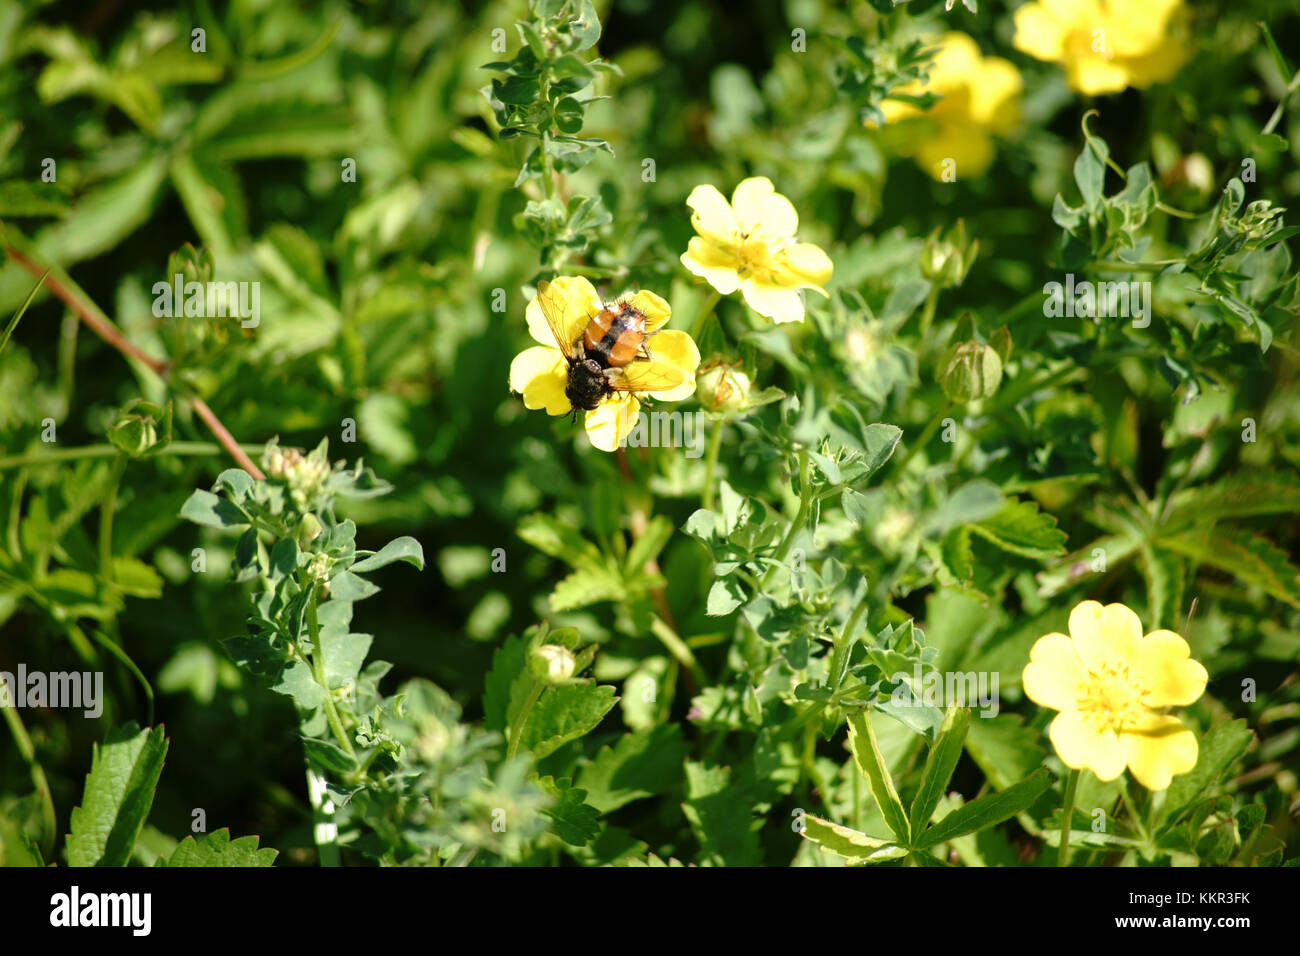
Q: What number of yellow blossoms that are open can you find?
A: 5